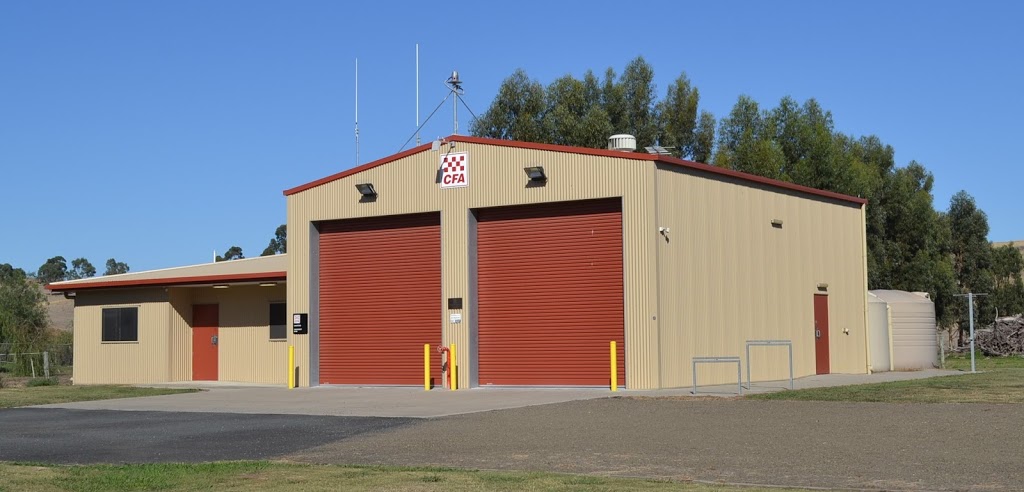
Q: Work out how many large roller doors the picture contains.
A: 2